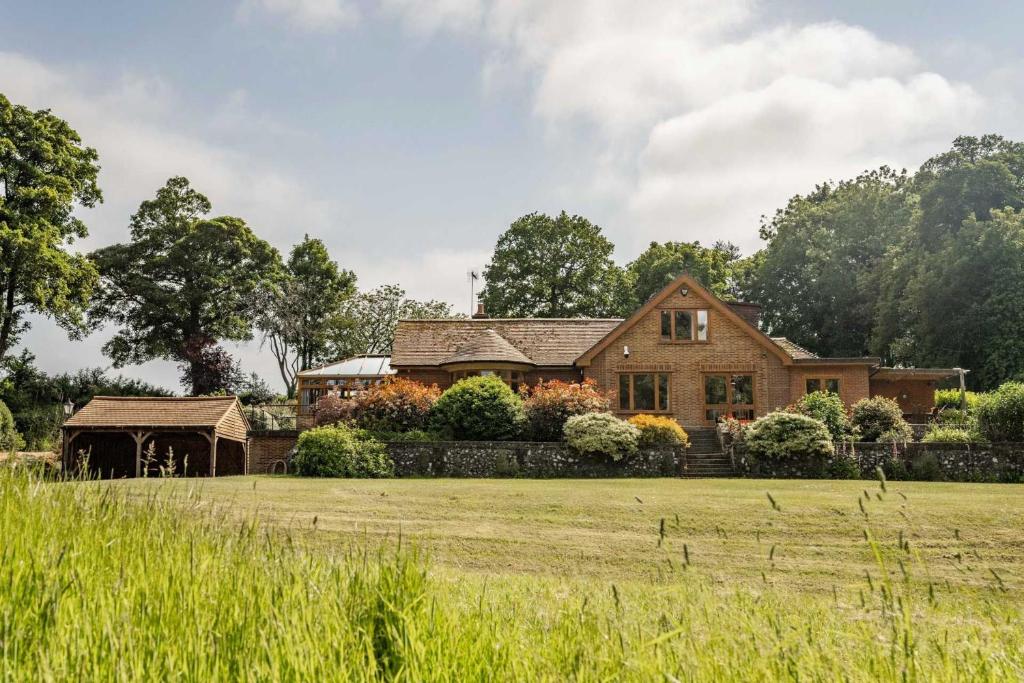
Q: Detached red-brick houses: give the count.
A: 1